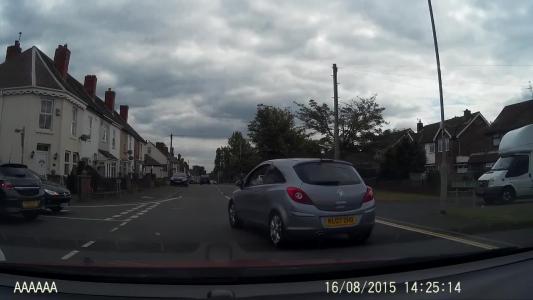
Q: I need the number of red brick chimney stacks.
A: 5